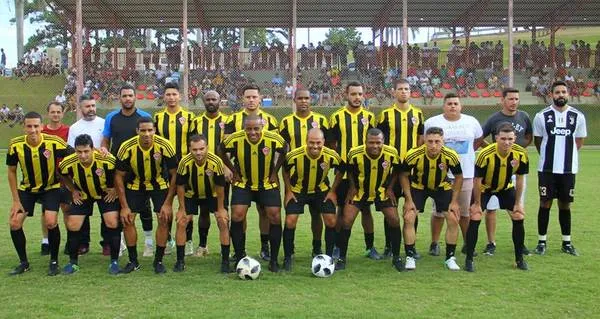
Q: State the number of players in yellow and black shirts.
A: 15